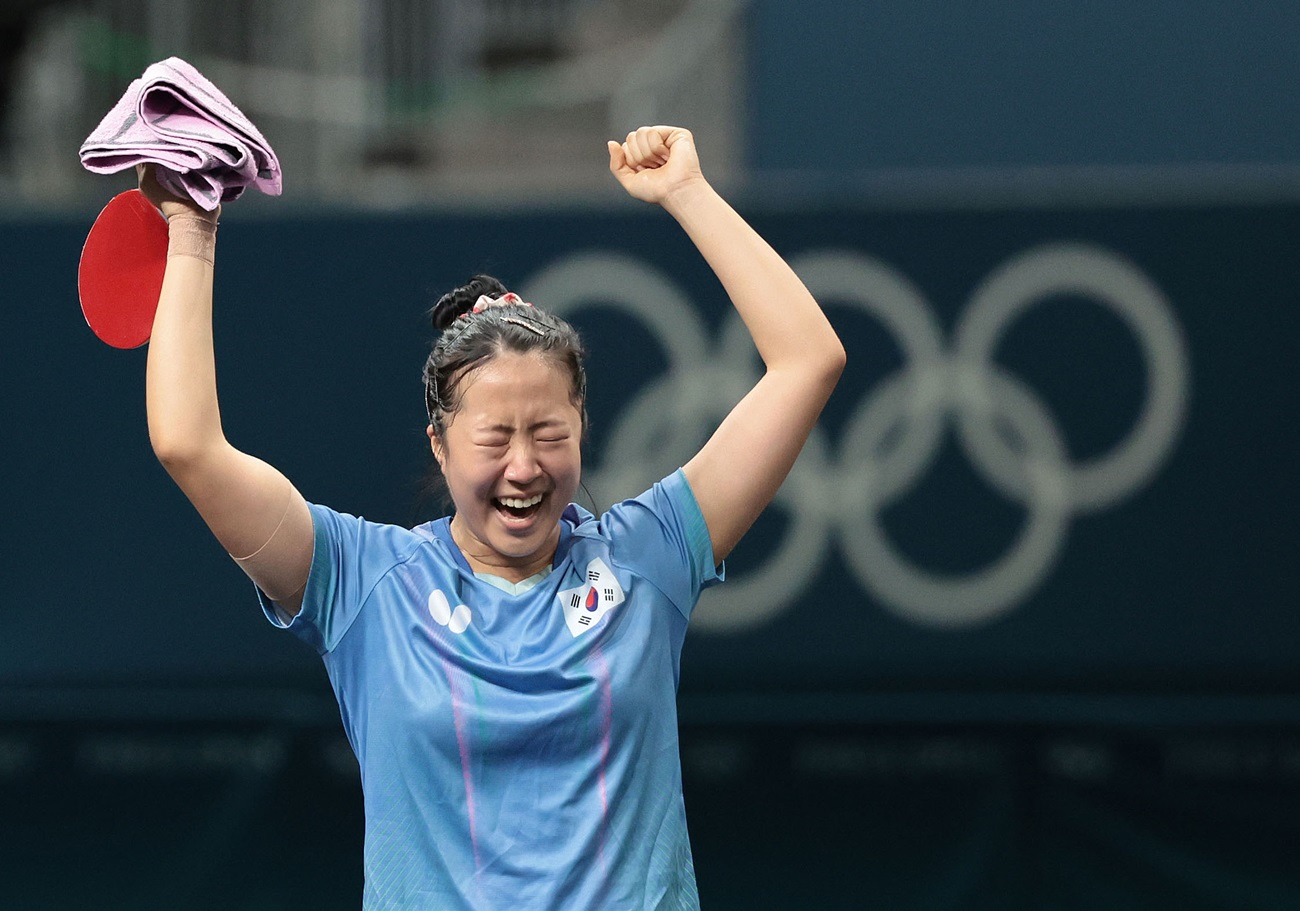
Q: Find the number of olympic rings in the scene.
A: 5